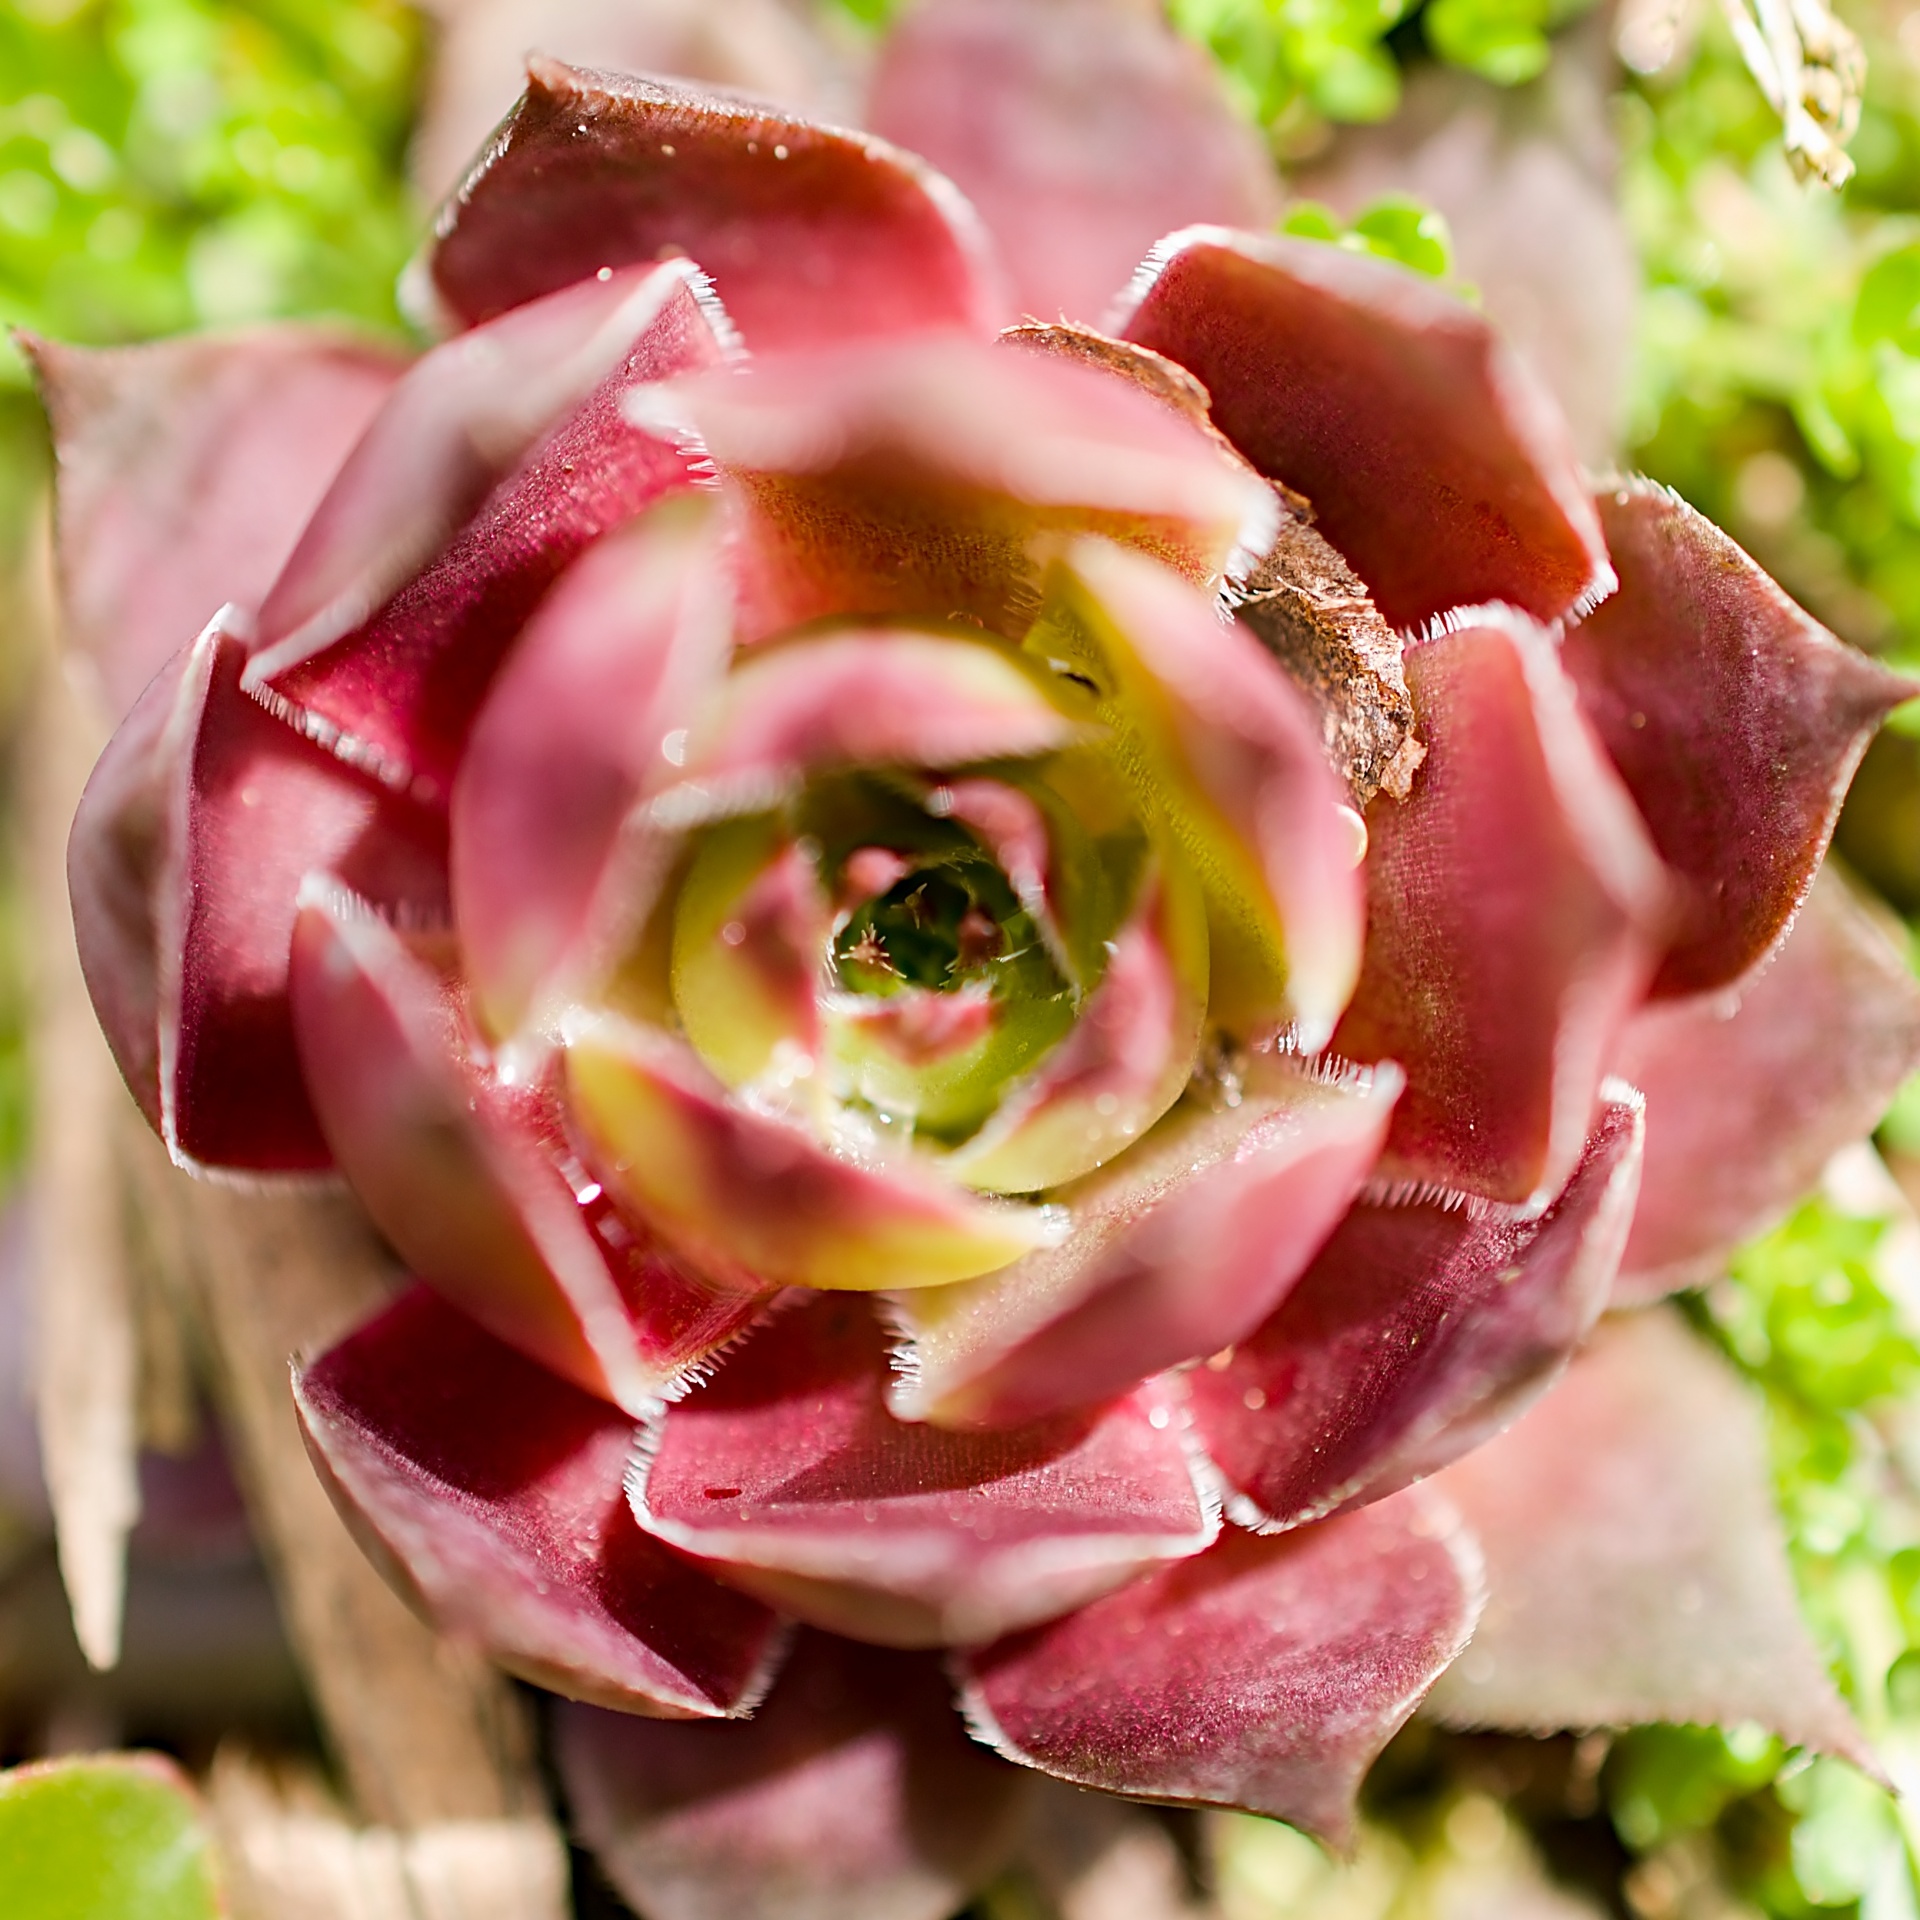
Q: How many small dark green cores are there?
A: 1